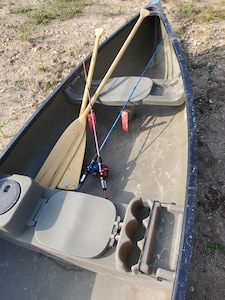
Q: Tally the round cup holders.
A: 3